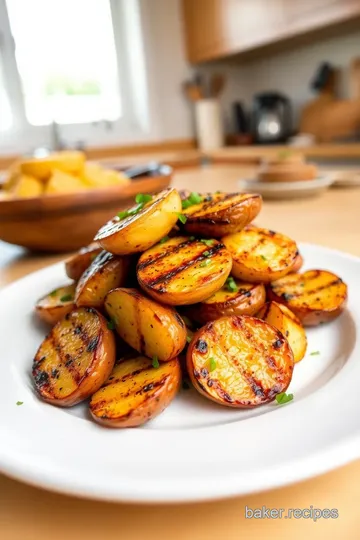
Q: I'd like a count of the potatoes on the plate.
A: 14